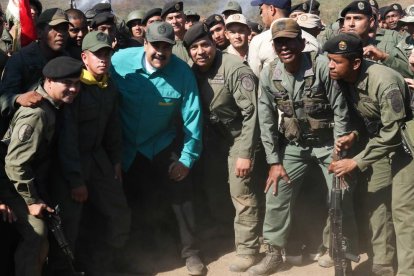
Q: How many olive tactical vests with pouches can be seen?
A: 1